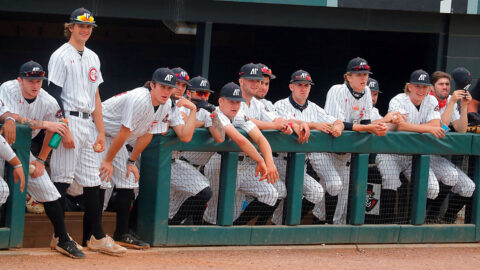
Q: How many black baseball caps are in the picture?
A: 13